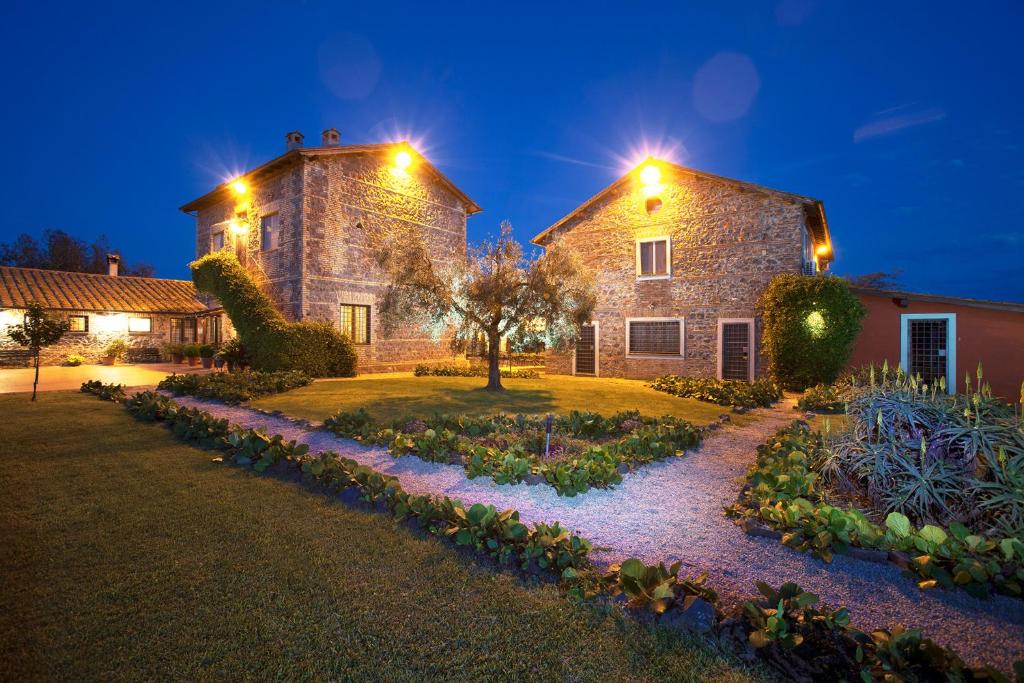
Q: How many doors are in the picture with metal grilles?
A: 3